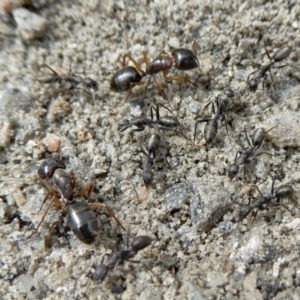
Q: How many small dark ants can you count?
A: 8